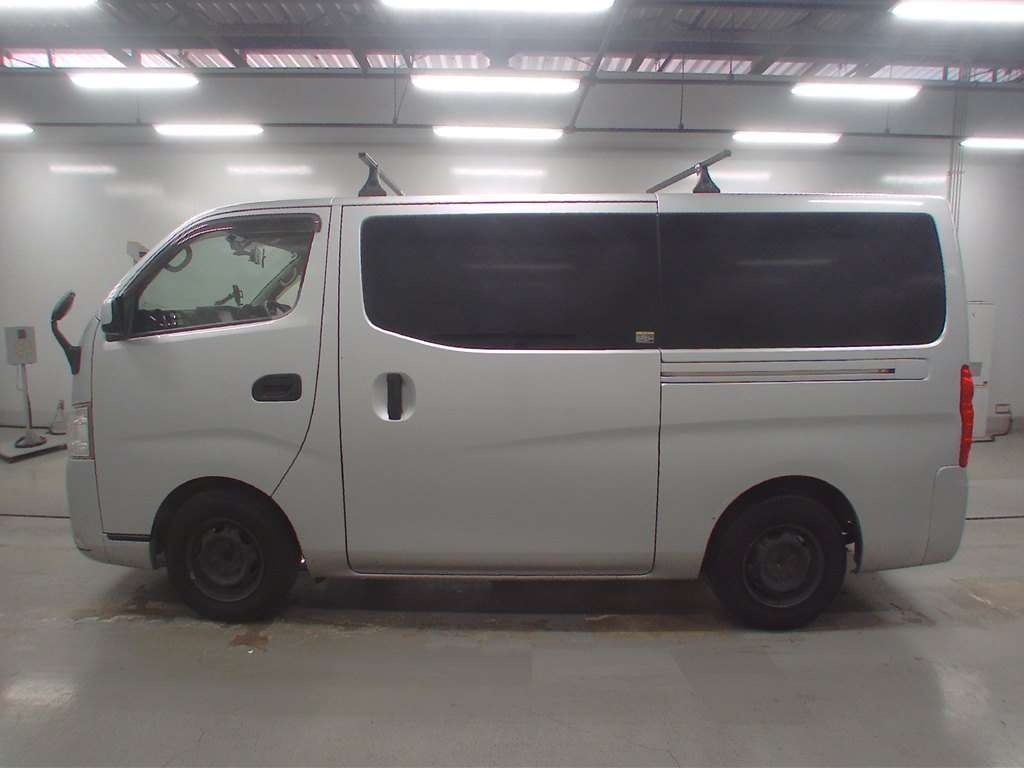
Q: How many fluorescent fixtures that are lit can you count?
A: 11